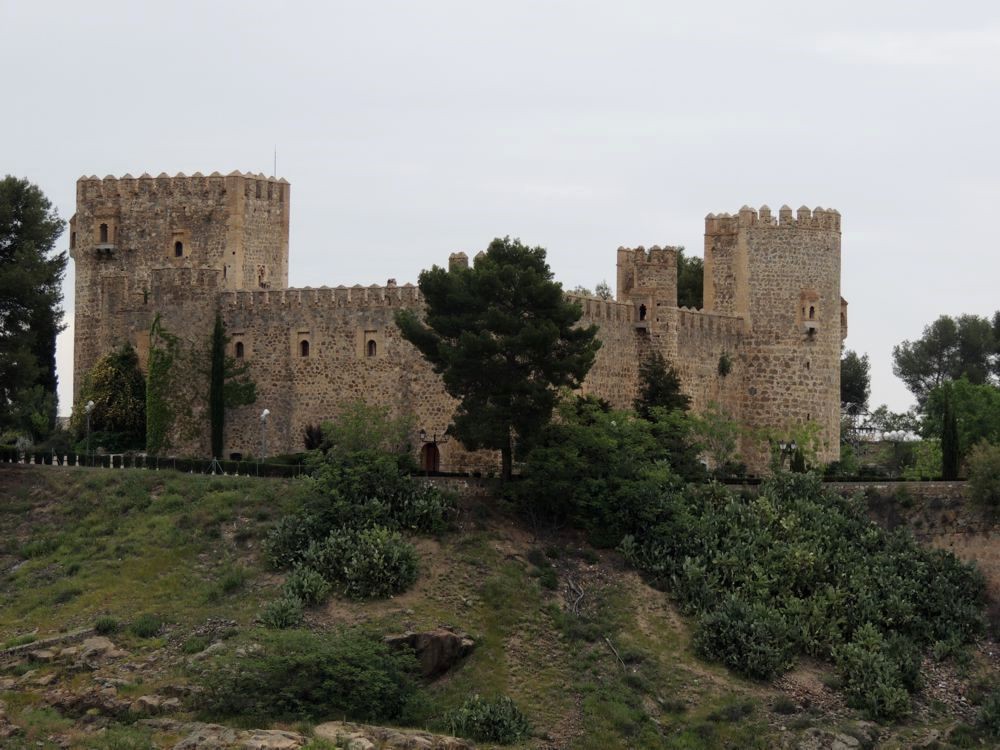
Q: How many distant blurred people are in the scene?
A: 0